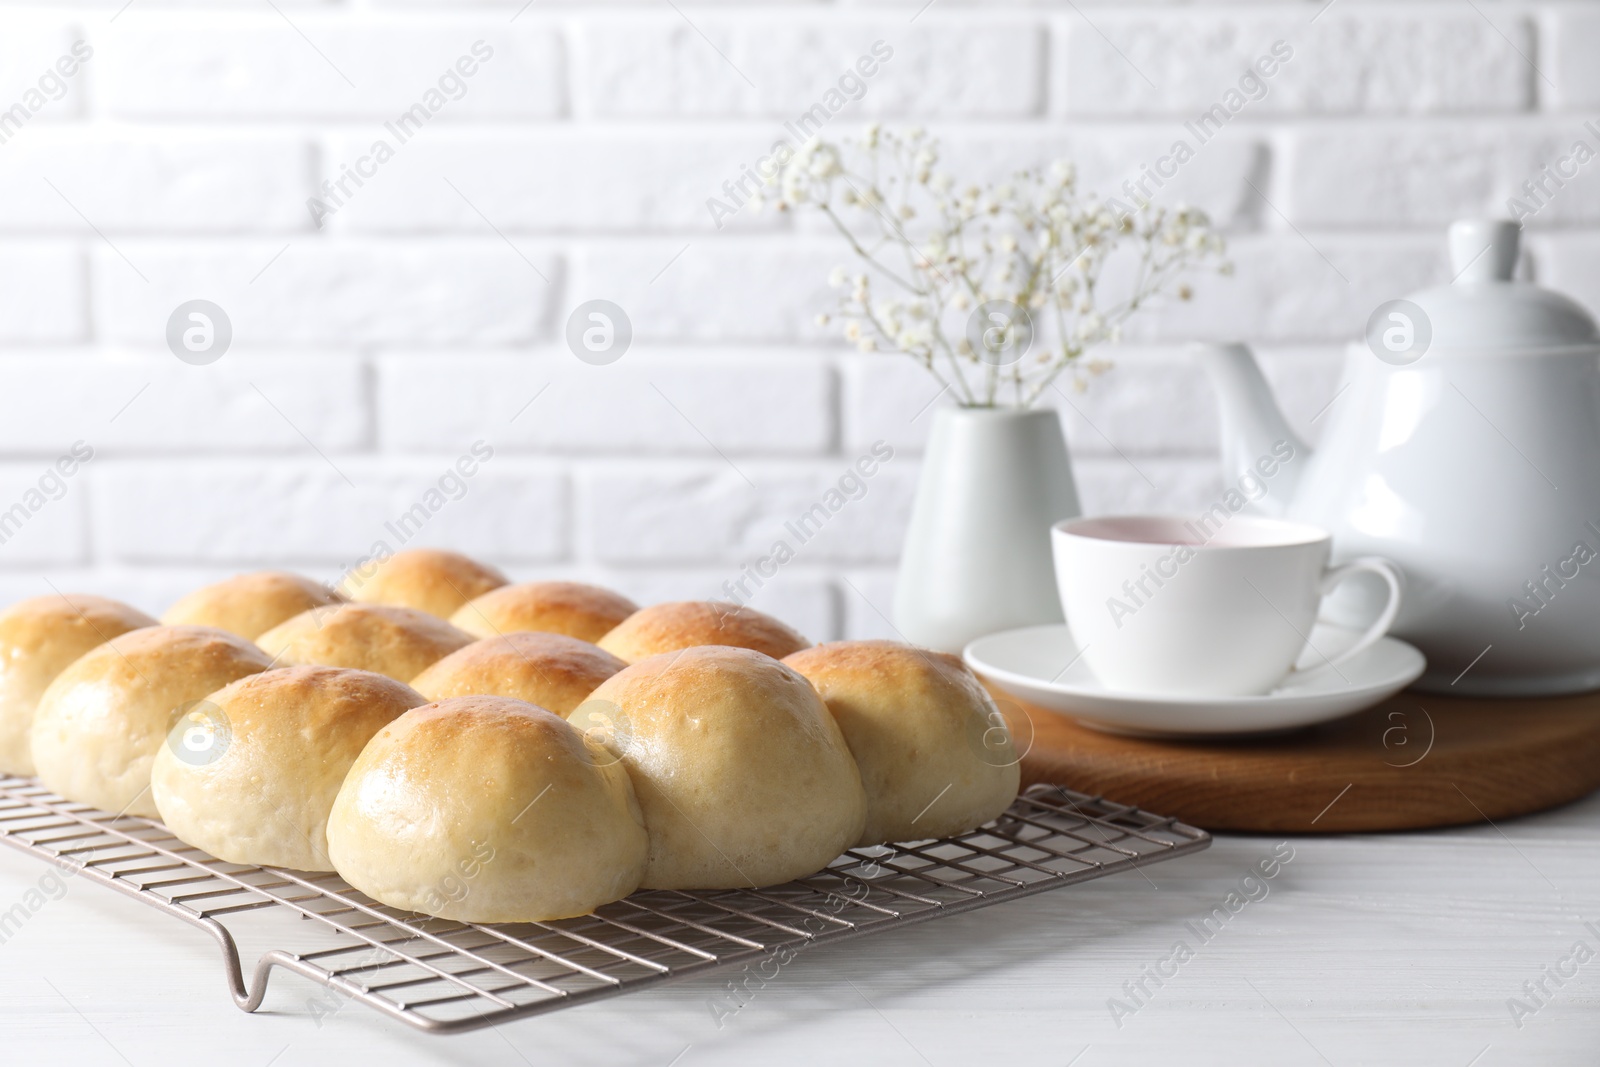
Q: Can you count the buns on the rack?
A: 12